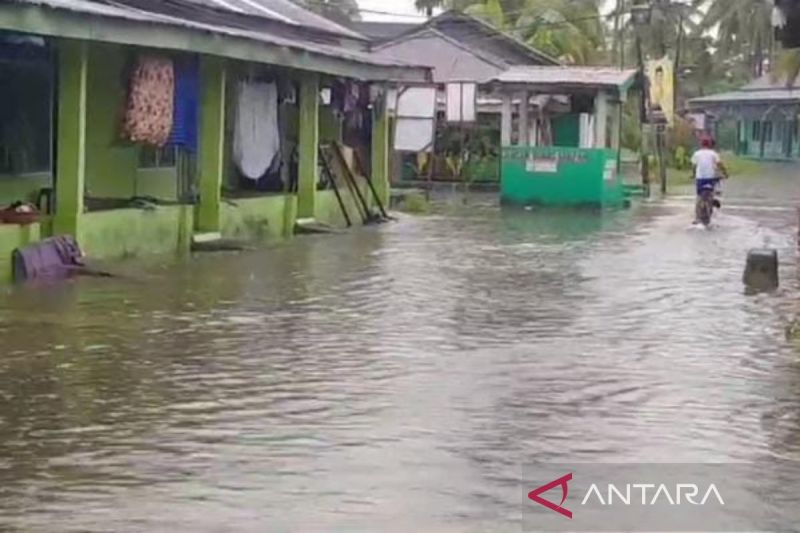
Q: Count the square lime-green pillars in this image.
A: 4